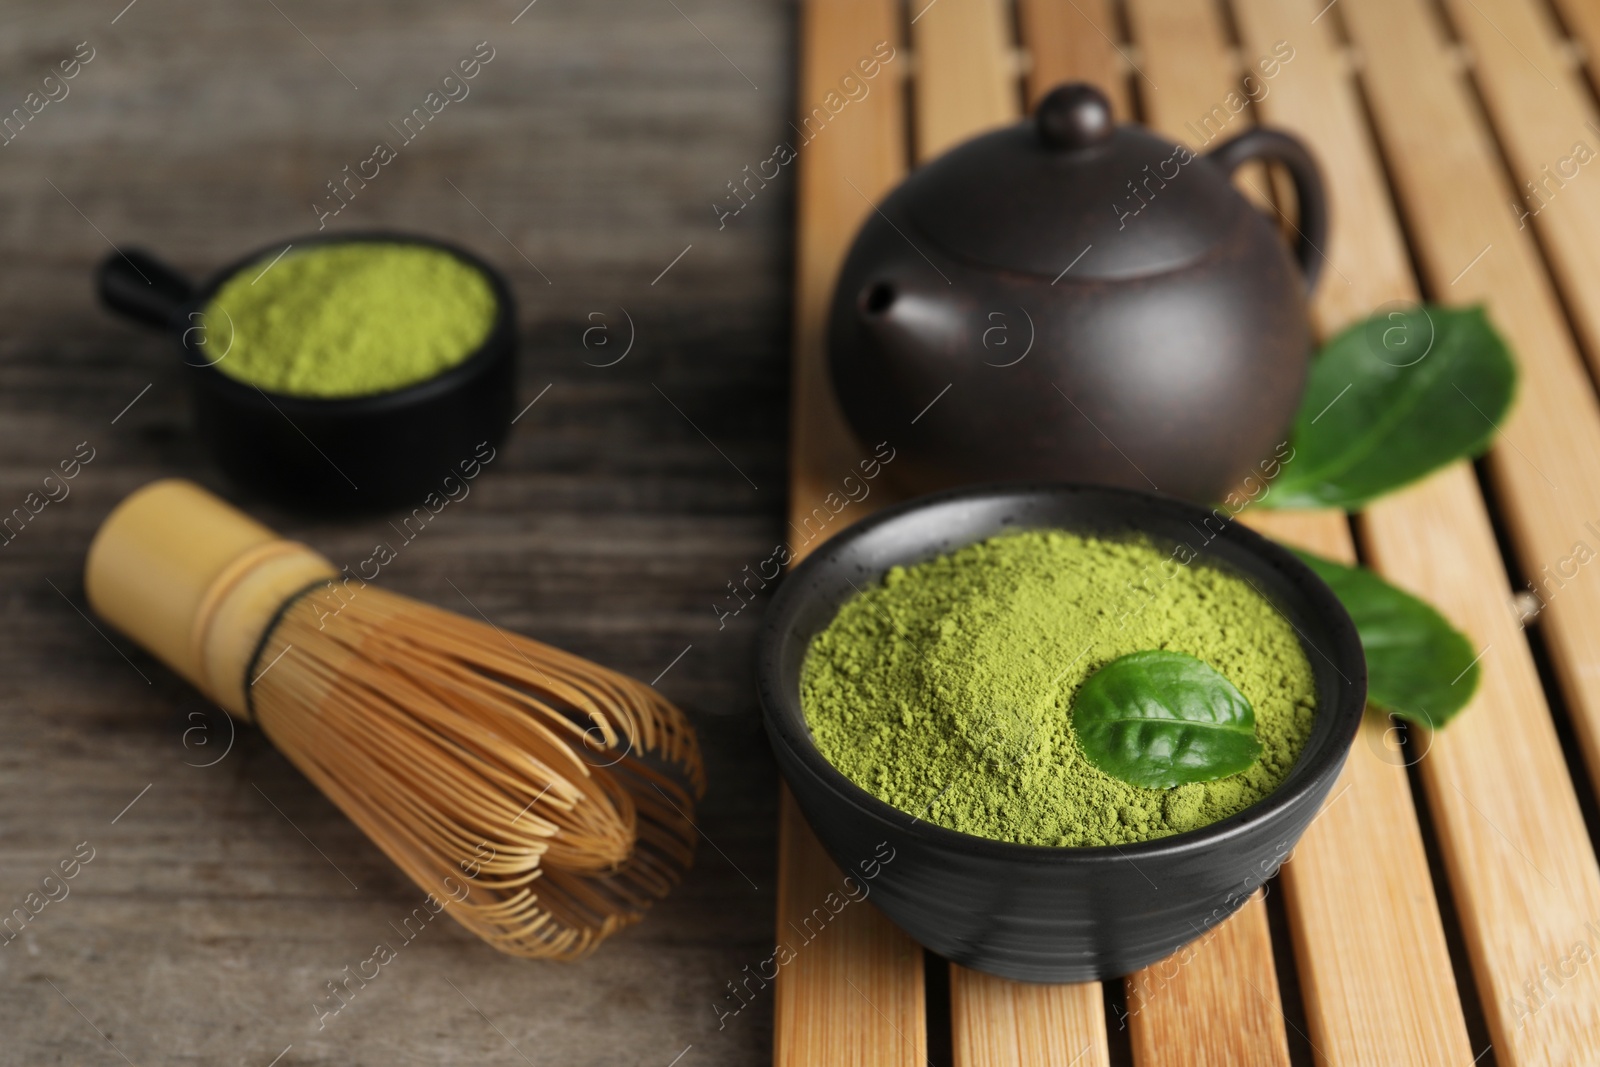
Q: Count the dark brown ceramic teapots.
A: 1